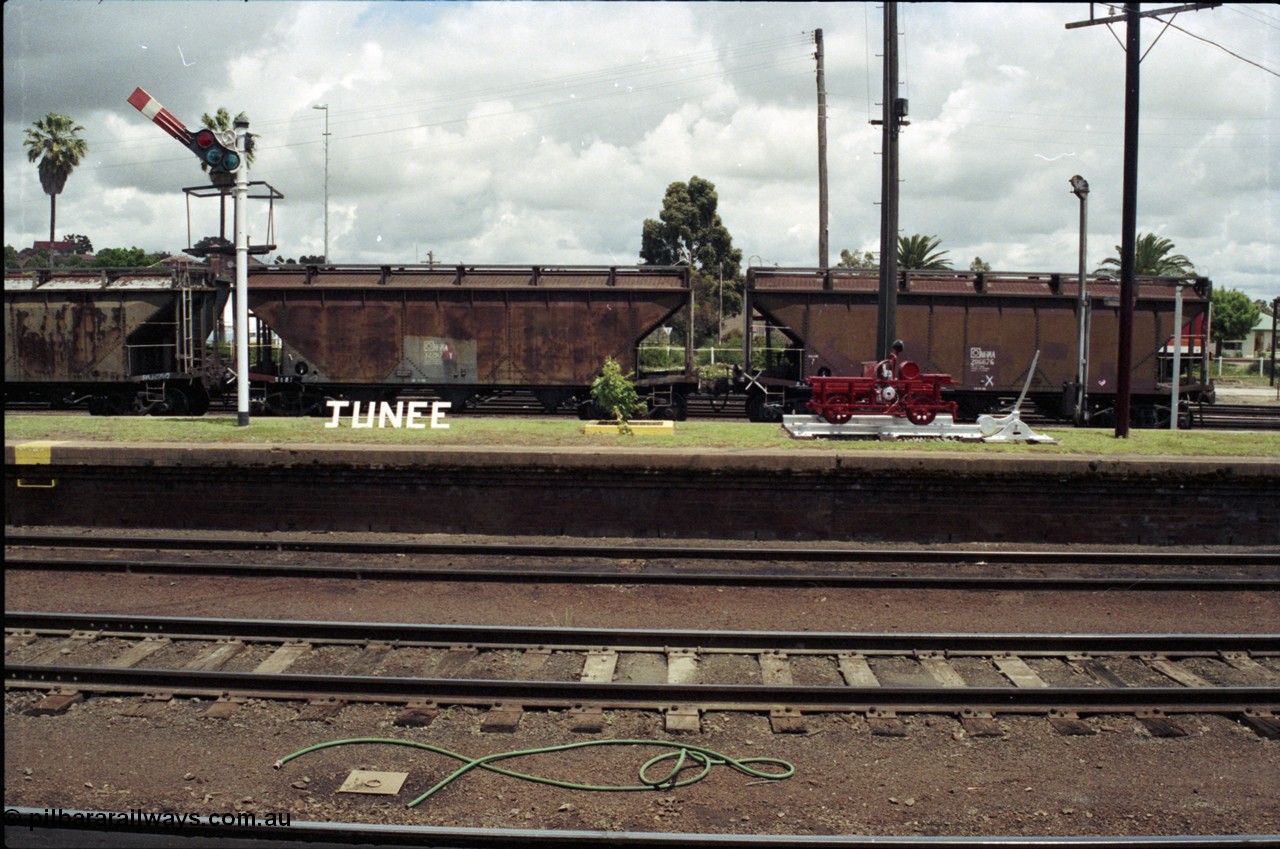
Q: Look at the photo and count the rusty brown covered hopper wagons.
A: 3